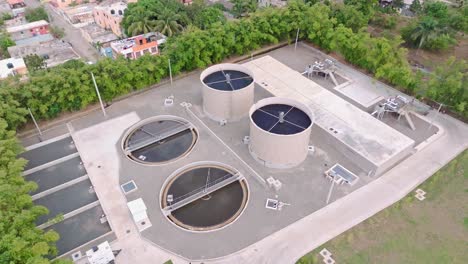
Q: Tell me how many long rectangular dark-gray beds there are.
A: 4